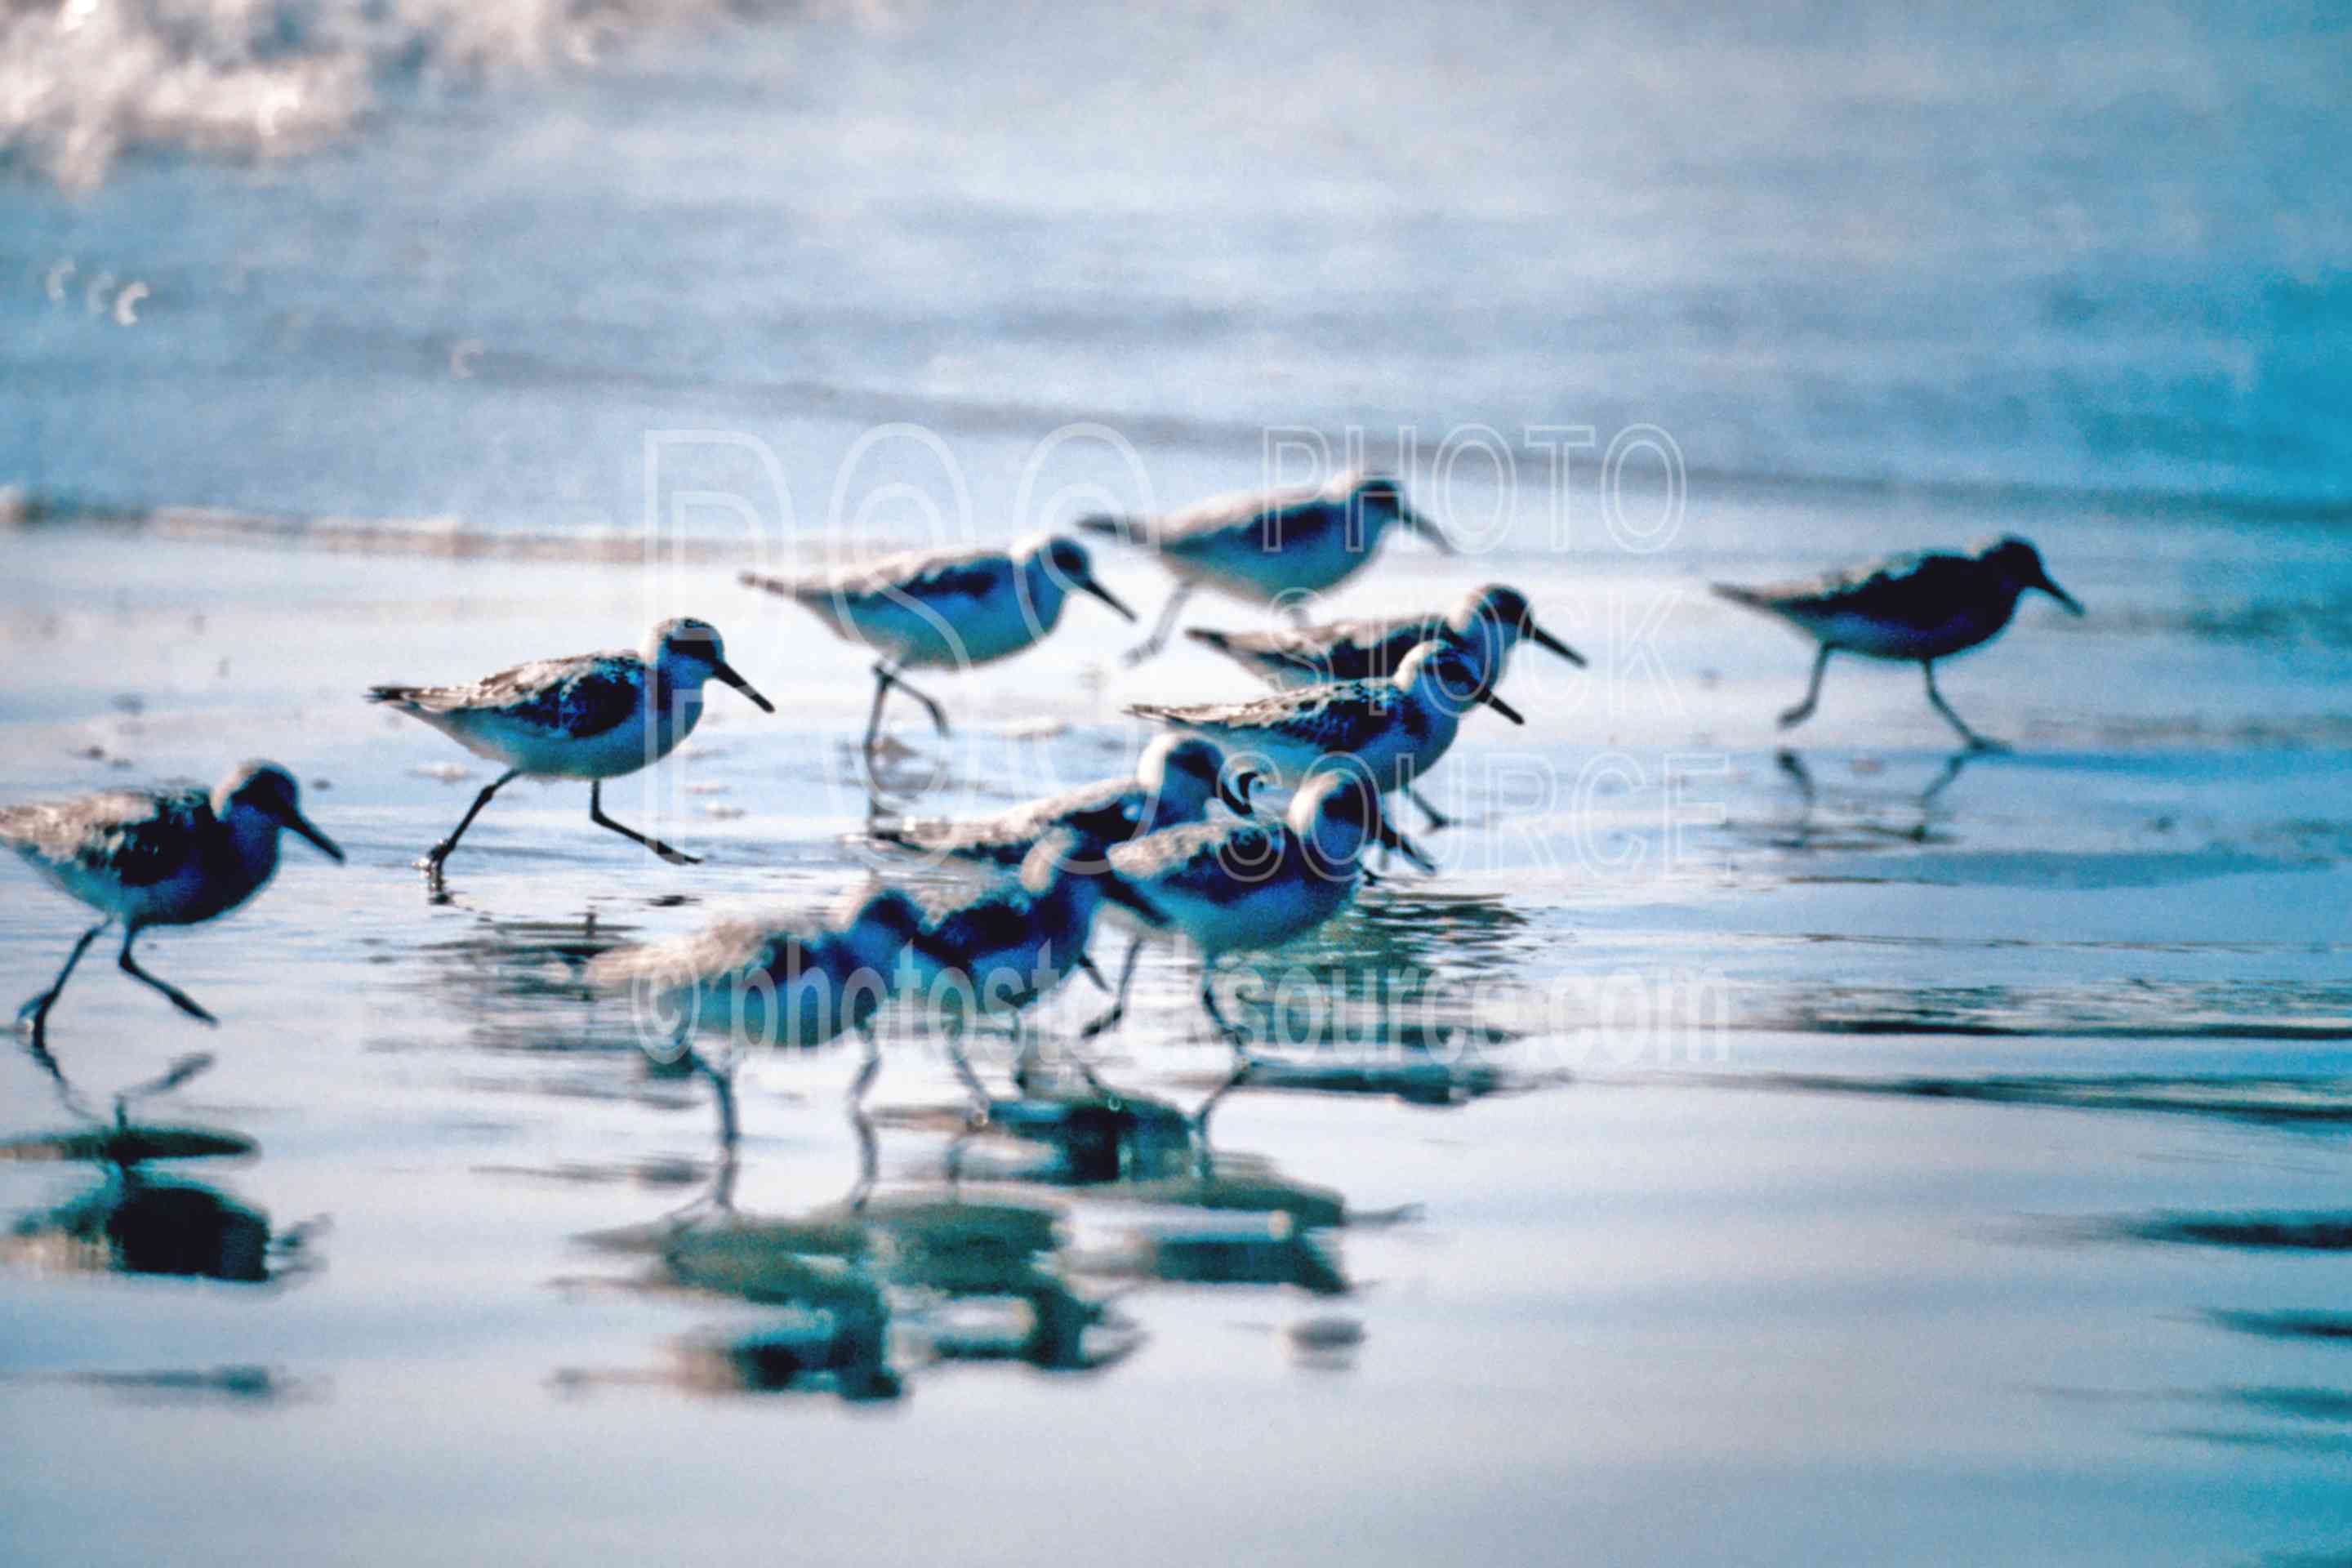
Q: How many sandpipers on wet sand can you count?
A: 11